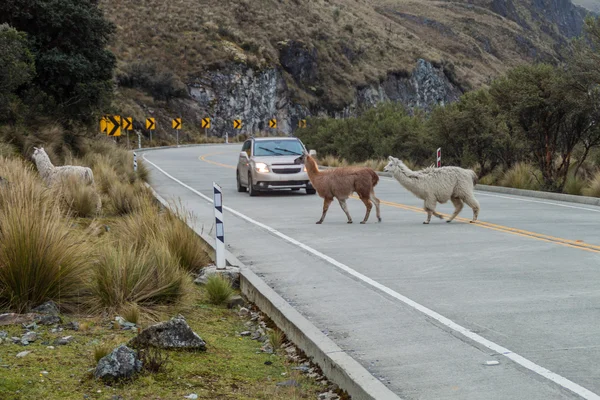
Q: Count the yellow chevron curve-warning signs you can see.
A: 9